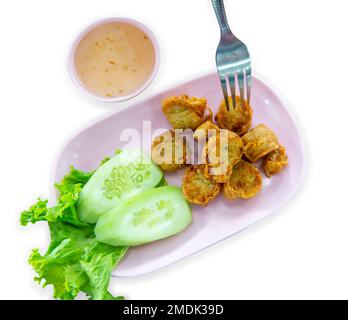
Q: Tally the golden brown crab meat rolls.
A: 9